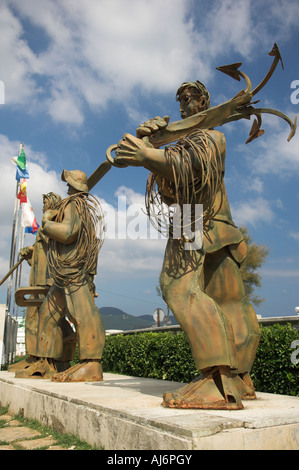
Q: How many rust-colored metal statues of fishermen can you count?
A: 3